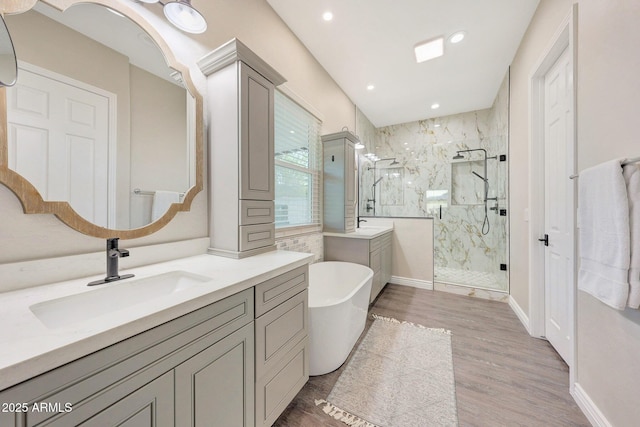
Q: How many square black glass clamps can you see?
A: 3